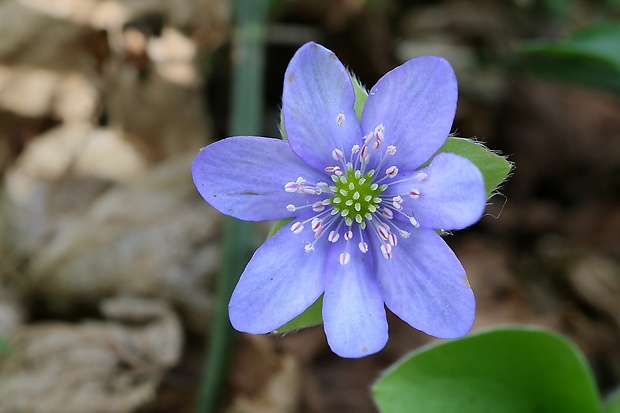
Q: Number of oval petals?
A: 7